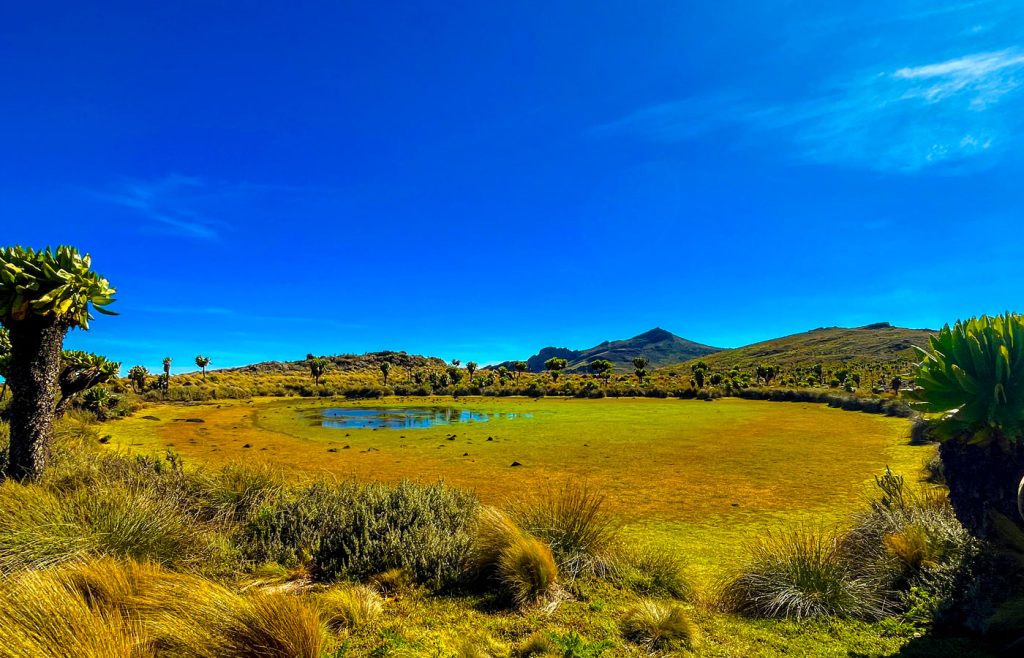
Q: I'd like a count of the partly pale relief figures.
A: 0